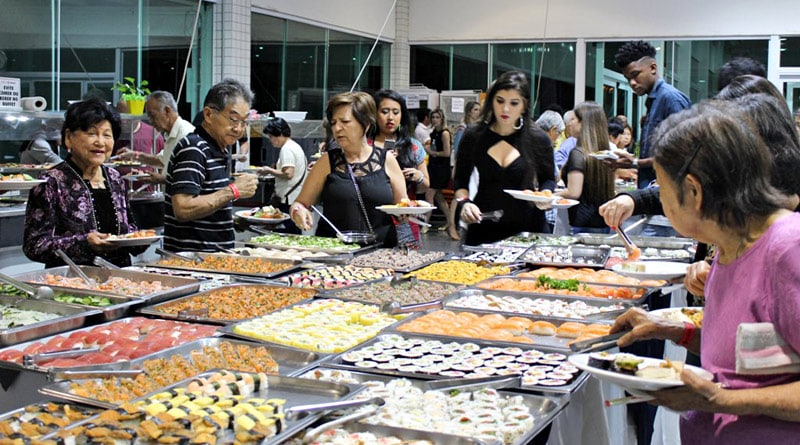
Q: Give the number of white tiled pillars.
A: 2